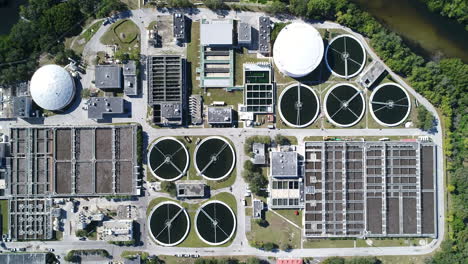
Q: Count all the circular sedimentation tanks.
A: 8